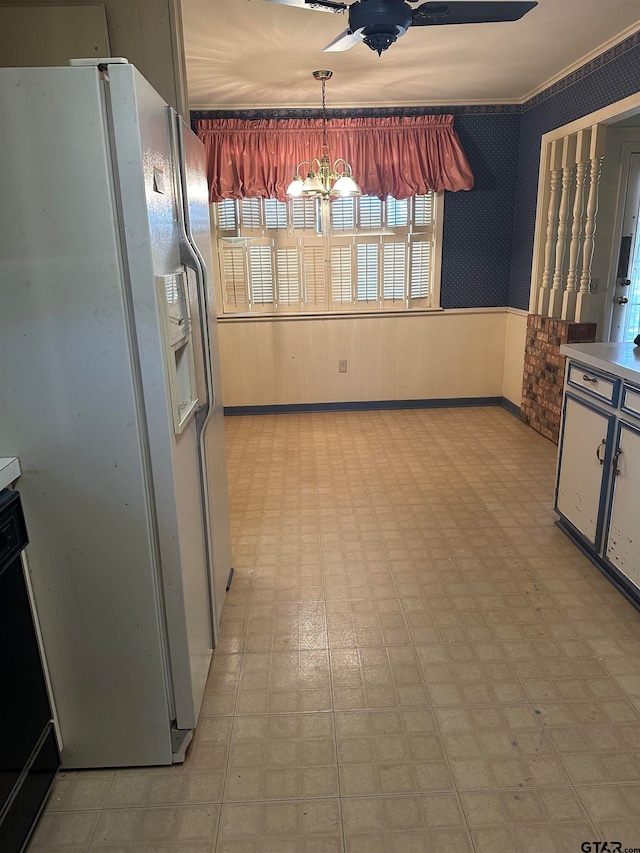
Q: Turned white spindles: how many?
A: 4